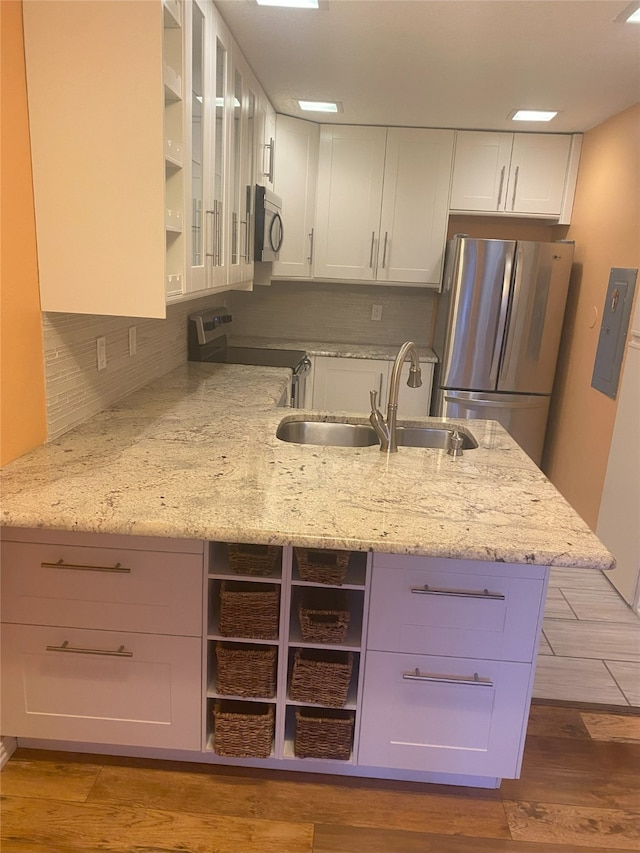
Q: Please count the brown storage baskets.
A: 8